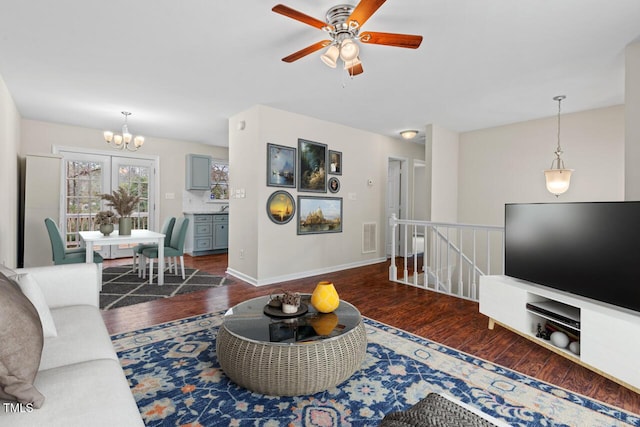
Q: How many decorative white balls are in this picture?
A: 2